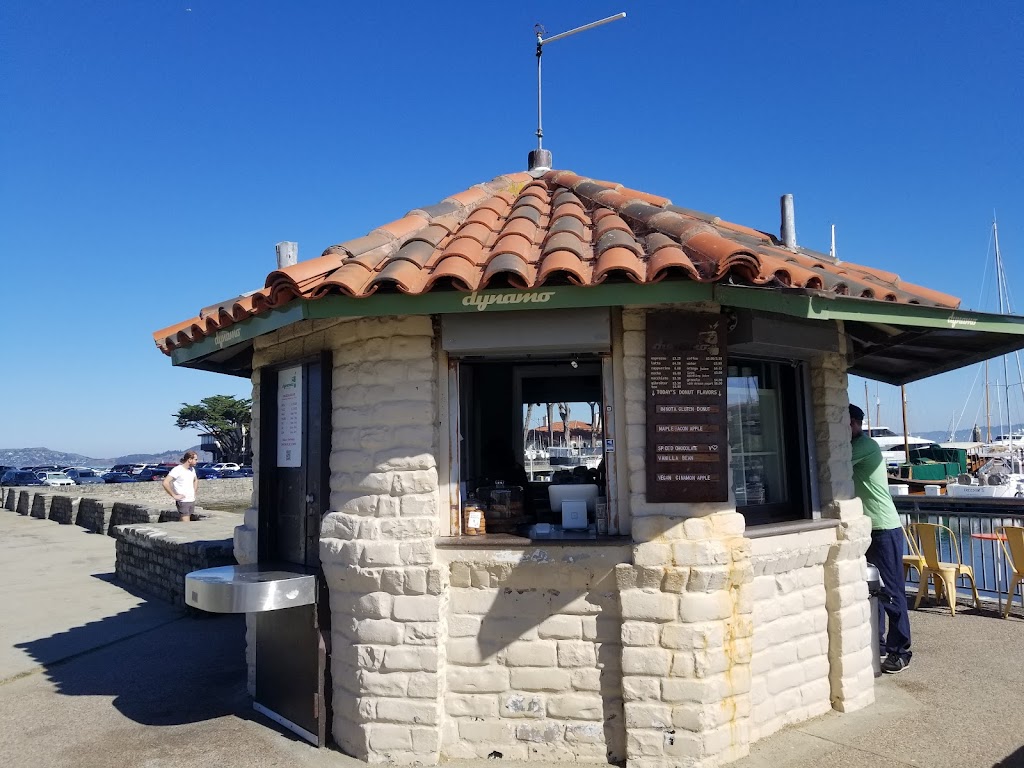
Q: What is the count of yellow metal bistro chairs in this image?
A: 3